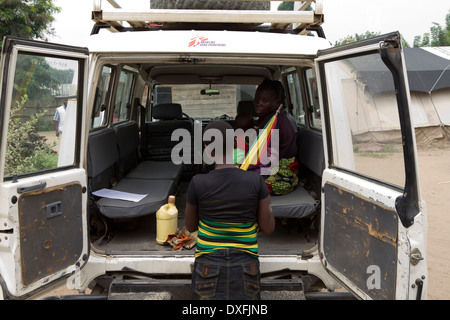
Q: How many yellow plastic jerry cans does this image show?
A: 1